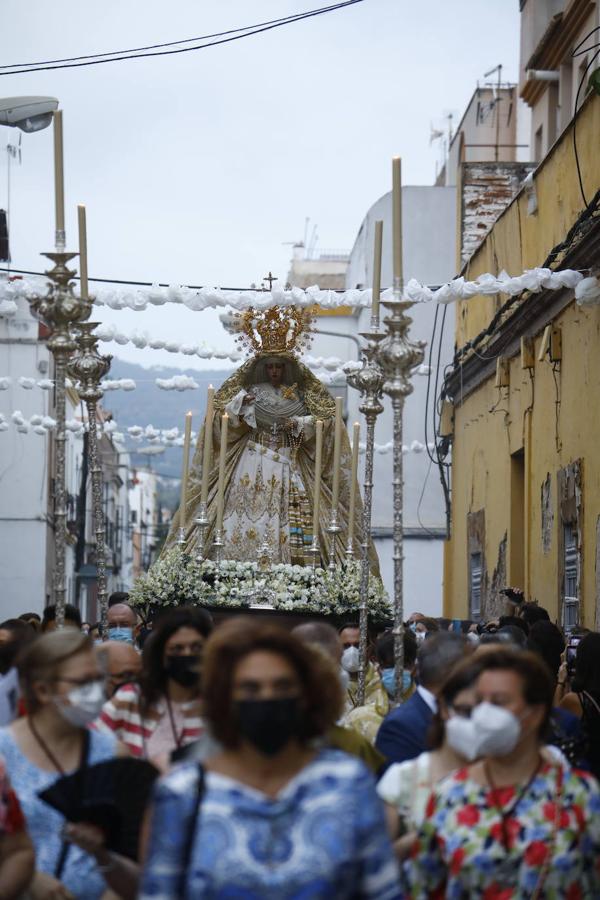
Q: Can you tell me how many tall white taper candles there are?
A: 10